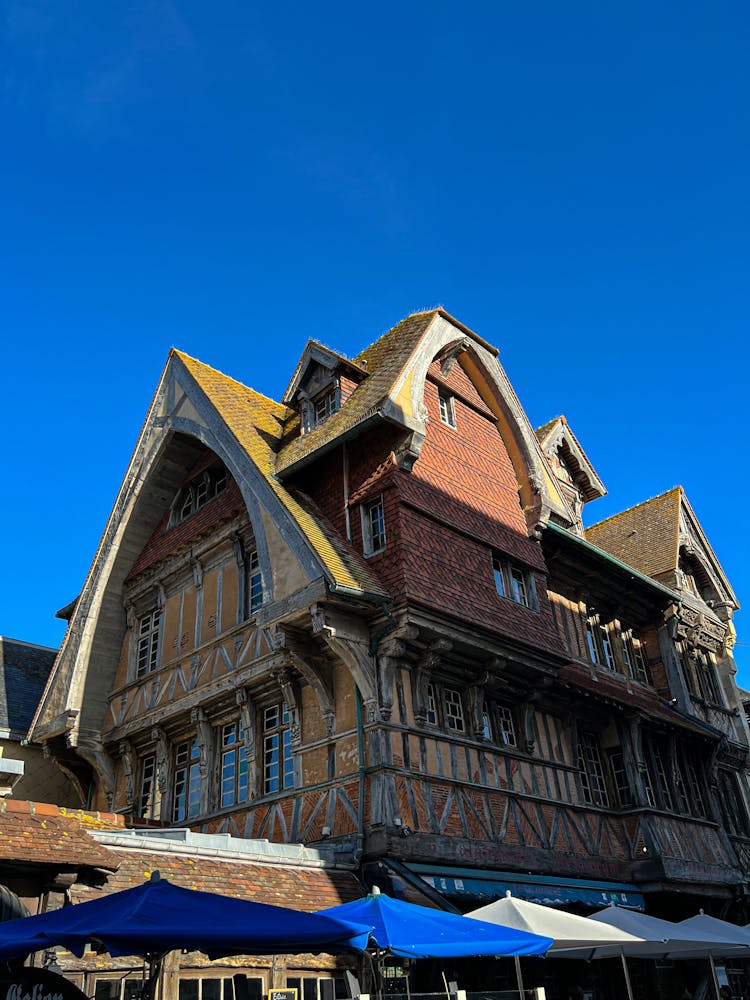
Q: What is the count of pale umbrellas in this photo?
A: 3